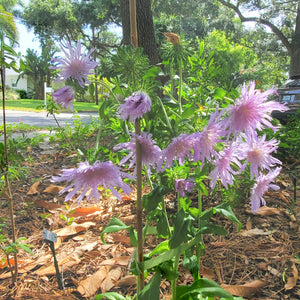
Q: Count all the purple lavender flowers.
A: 12